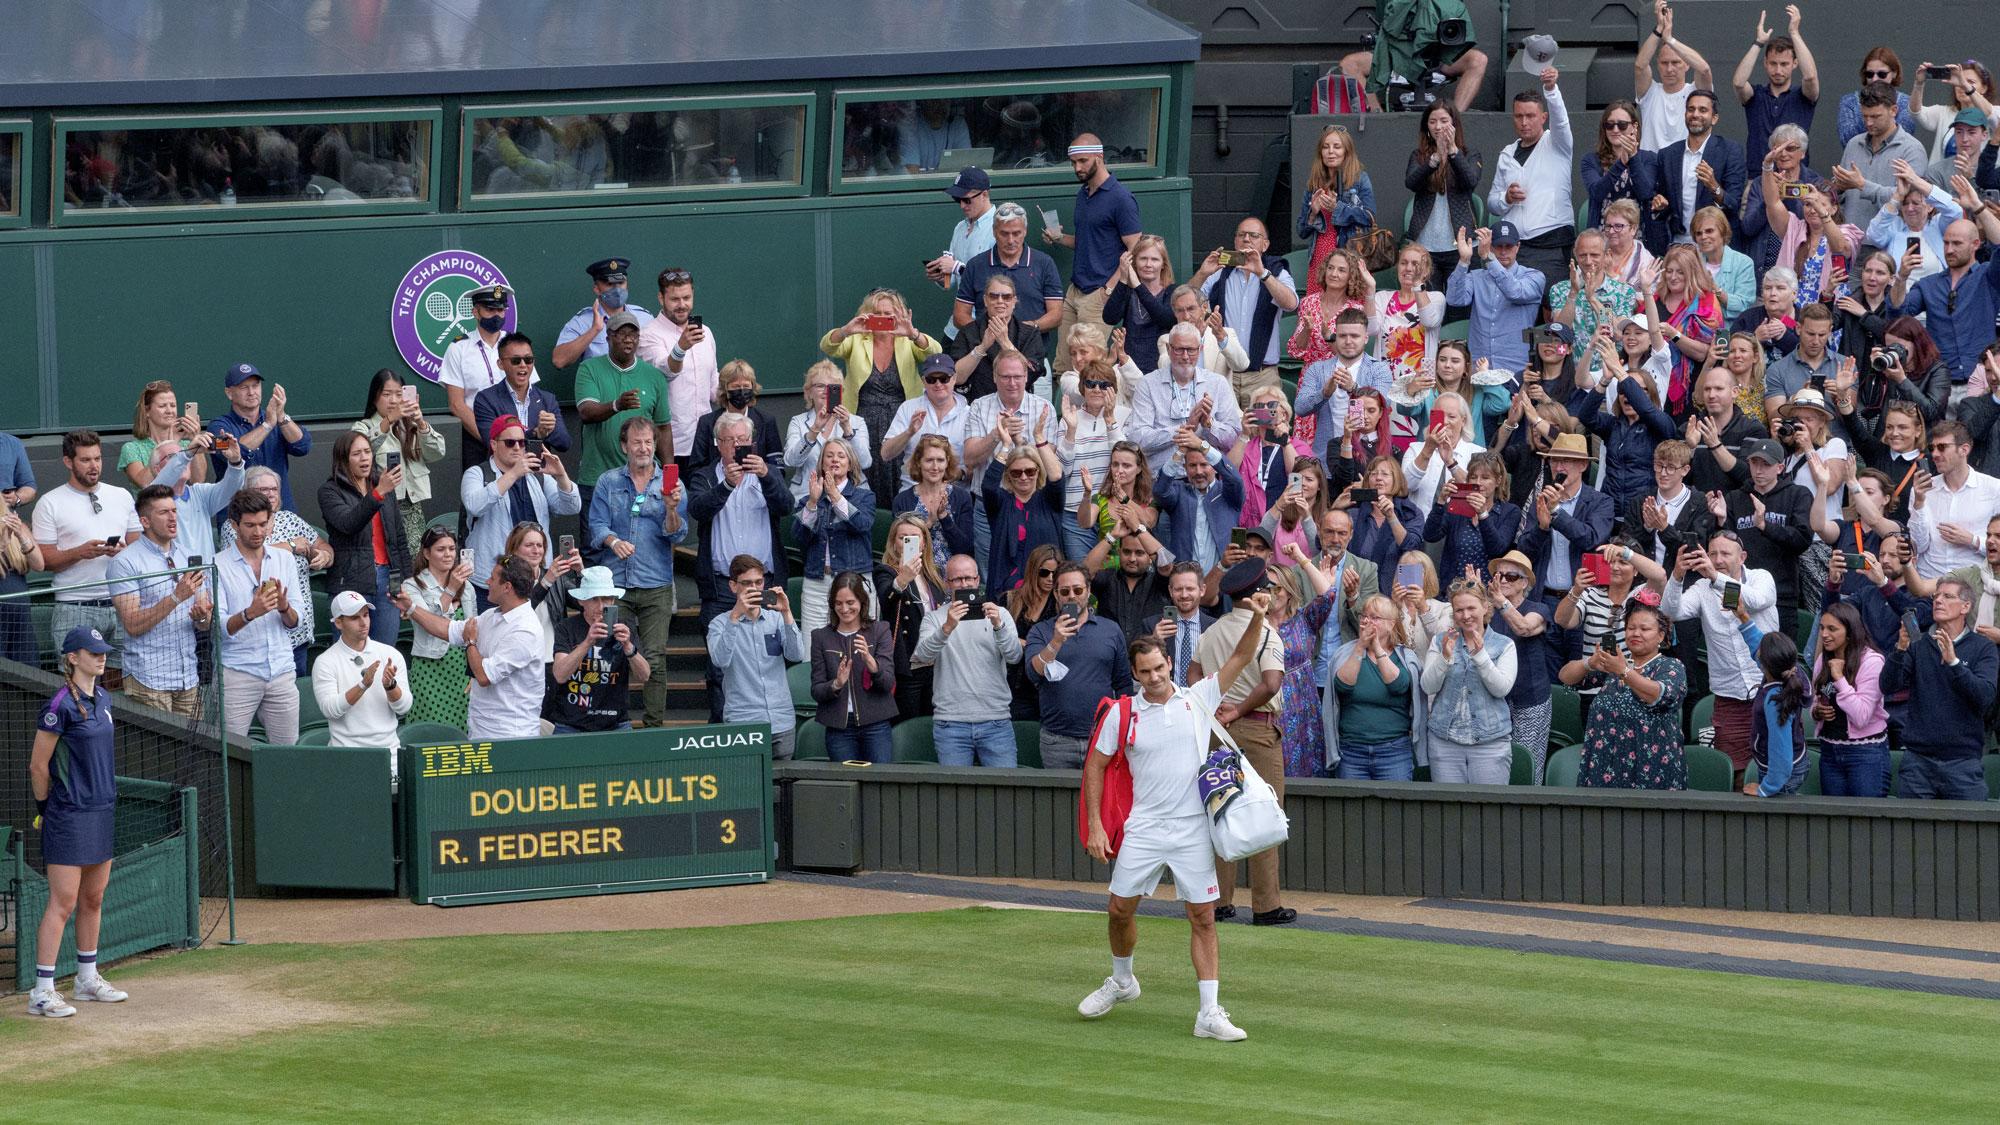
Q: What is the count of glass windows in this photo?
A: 4